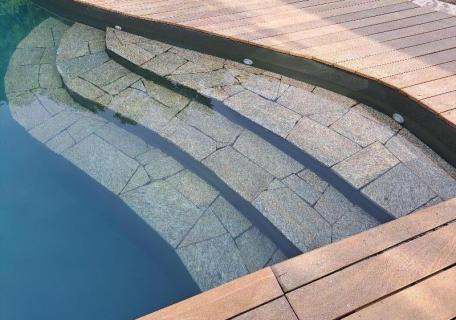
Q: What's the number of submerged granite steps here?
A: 3